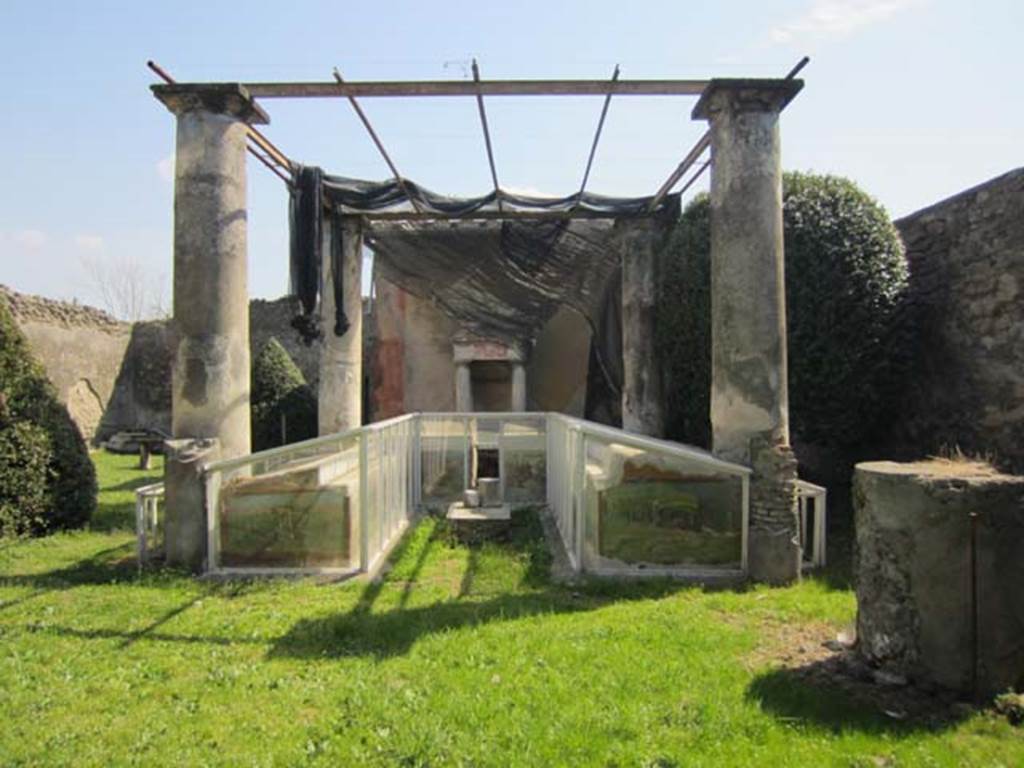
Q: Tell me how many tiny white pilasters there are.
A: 2